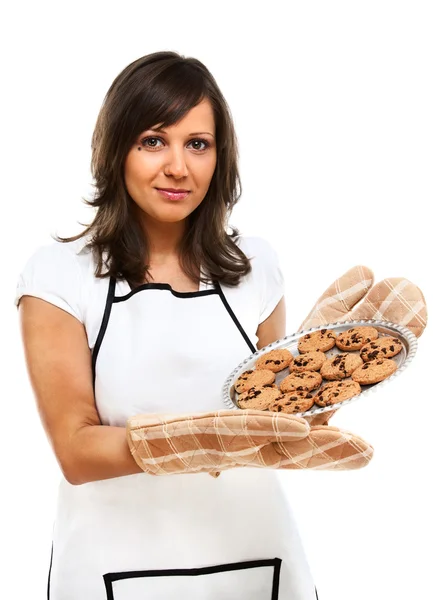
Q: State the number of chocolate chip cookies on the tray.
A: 12